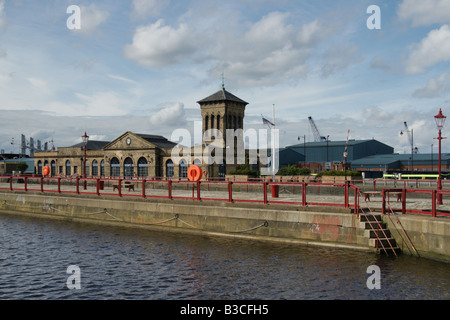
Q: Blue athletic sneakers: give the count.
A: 0